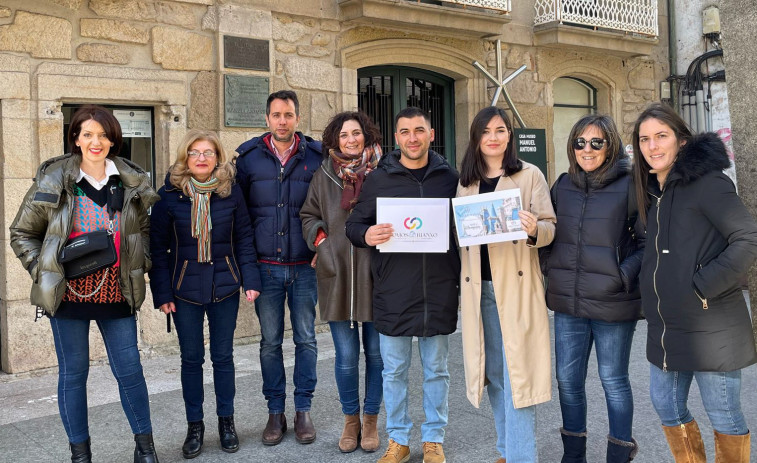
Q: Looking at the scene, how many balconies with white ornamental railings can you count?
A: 2